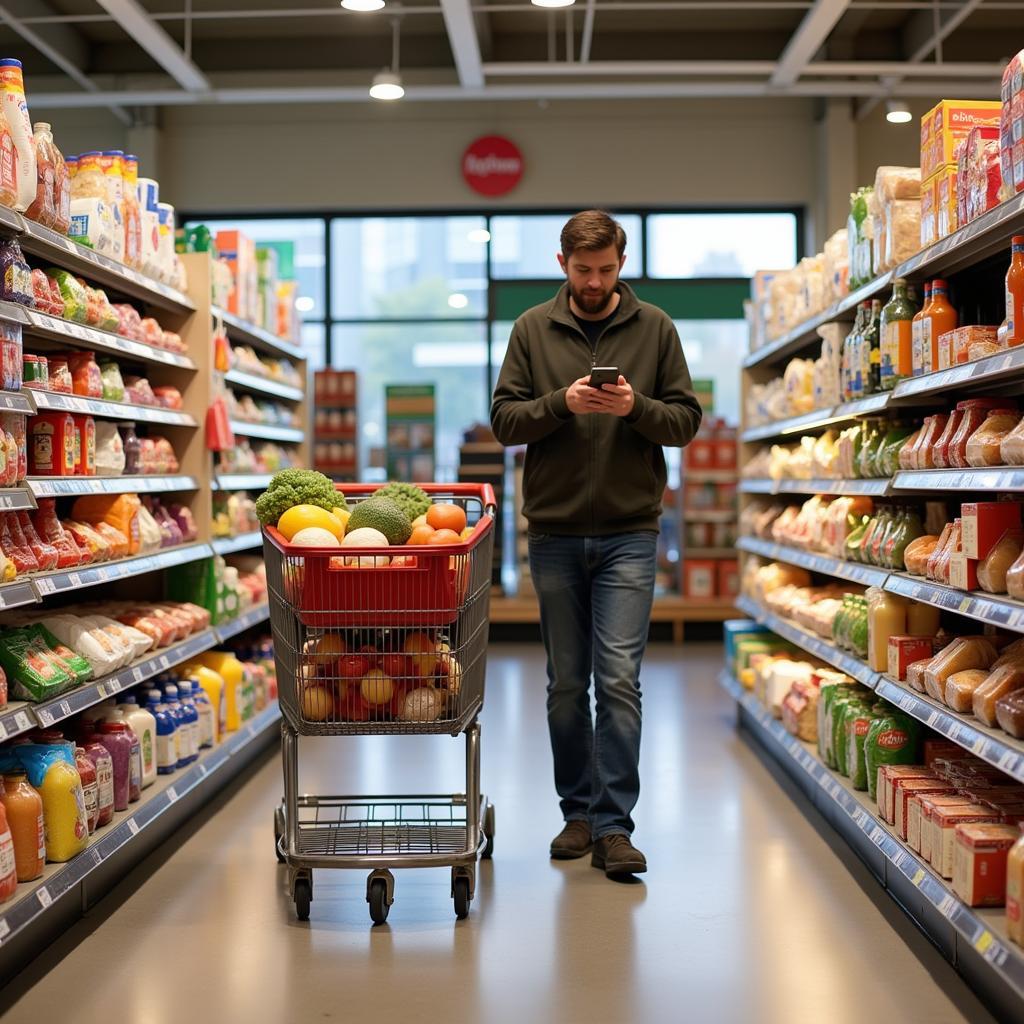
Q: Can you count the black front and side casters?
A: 5